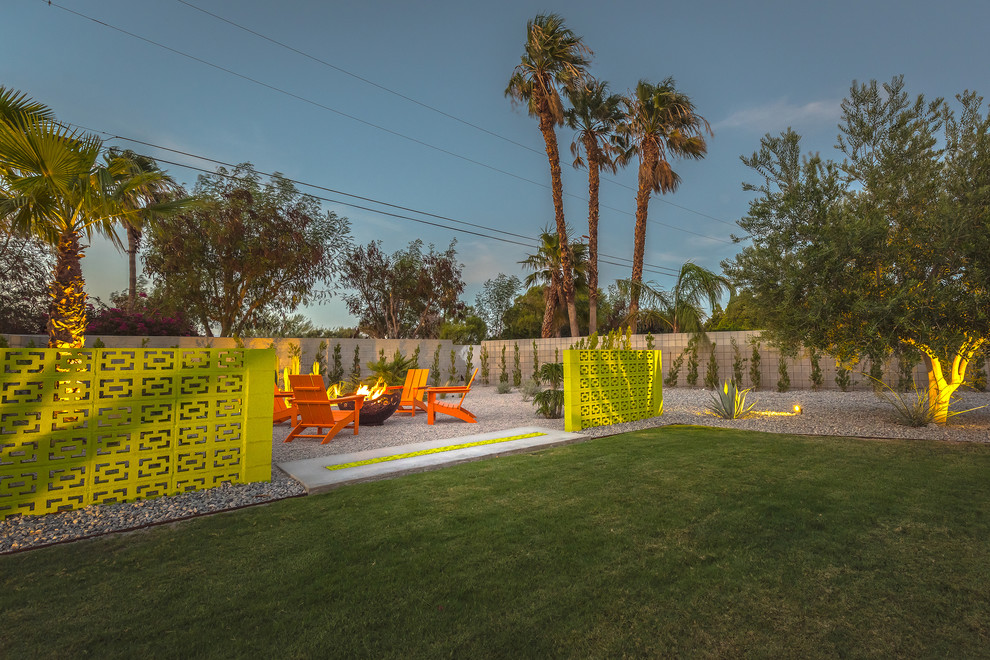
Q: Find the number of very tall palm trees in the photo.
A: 3